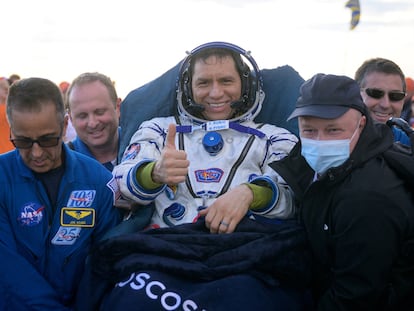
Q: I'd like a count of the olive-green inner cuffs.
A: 2